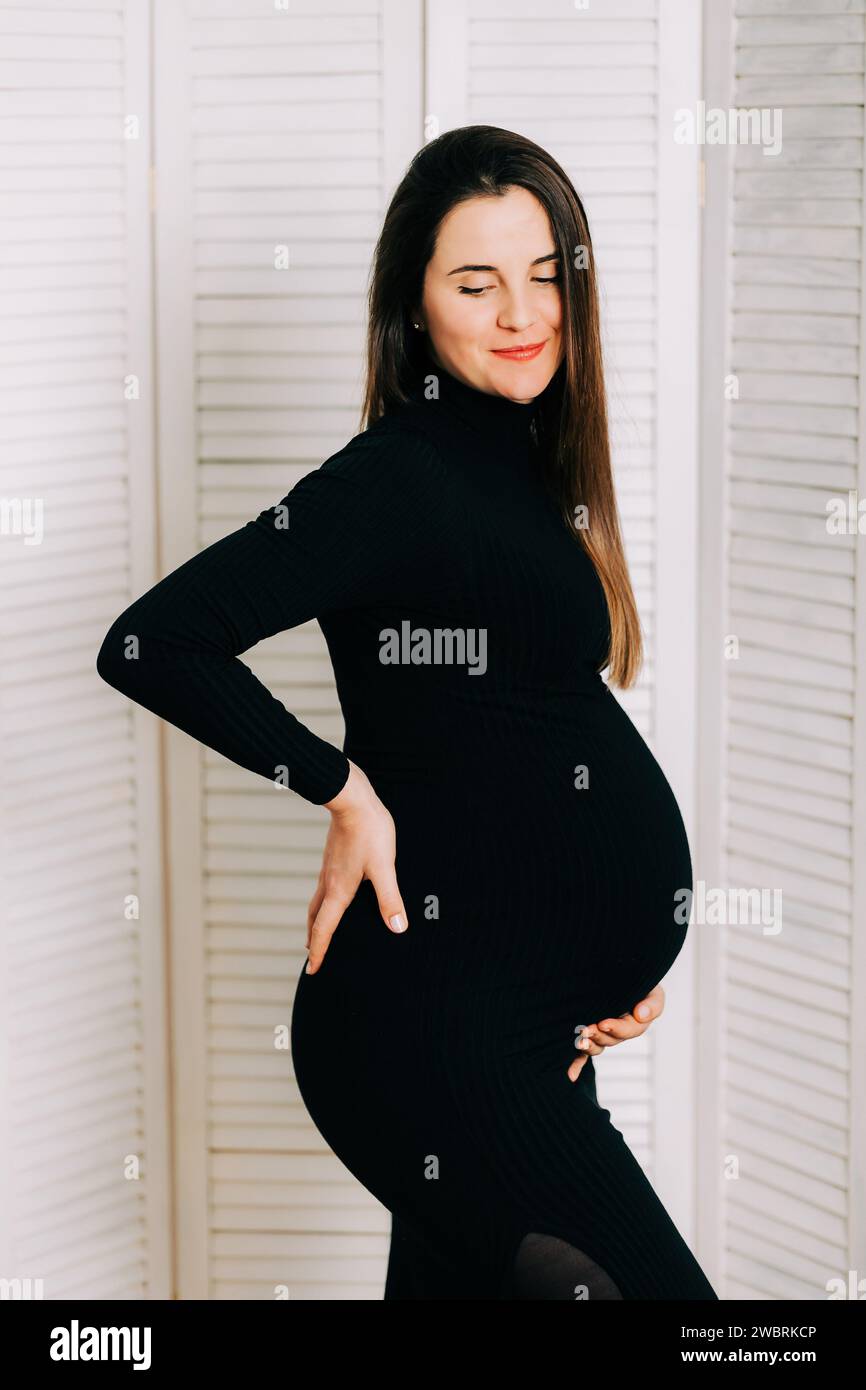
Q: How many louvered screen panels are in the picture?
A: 4